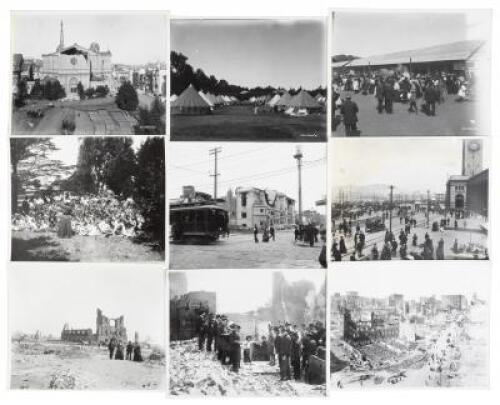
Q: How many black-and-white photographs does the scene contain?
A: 9